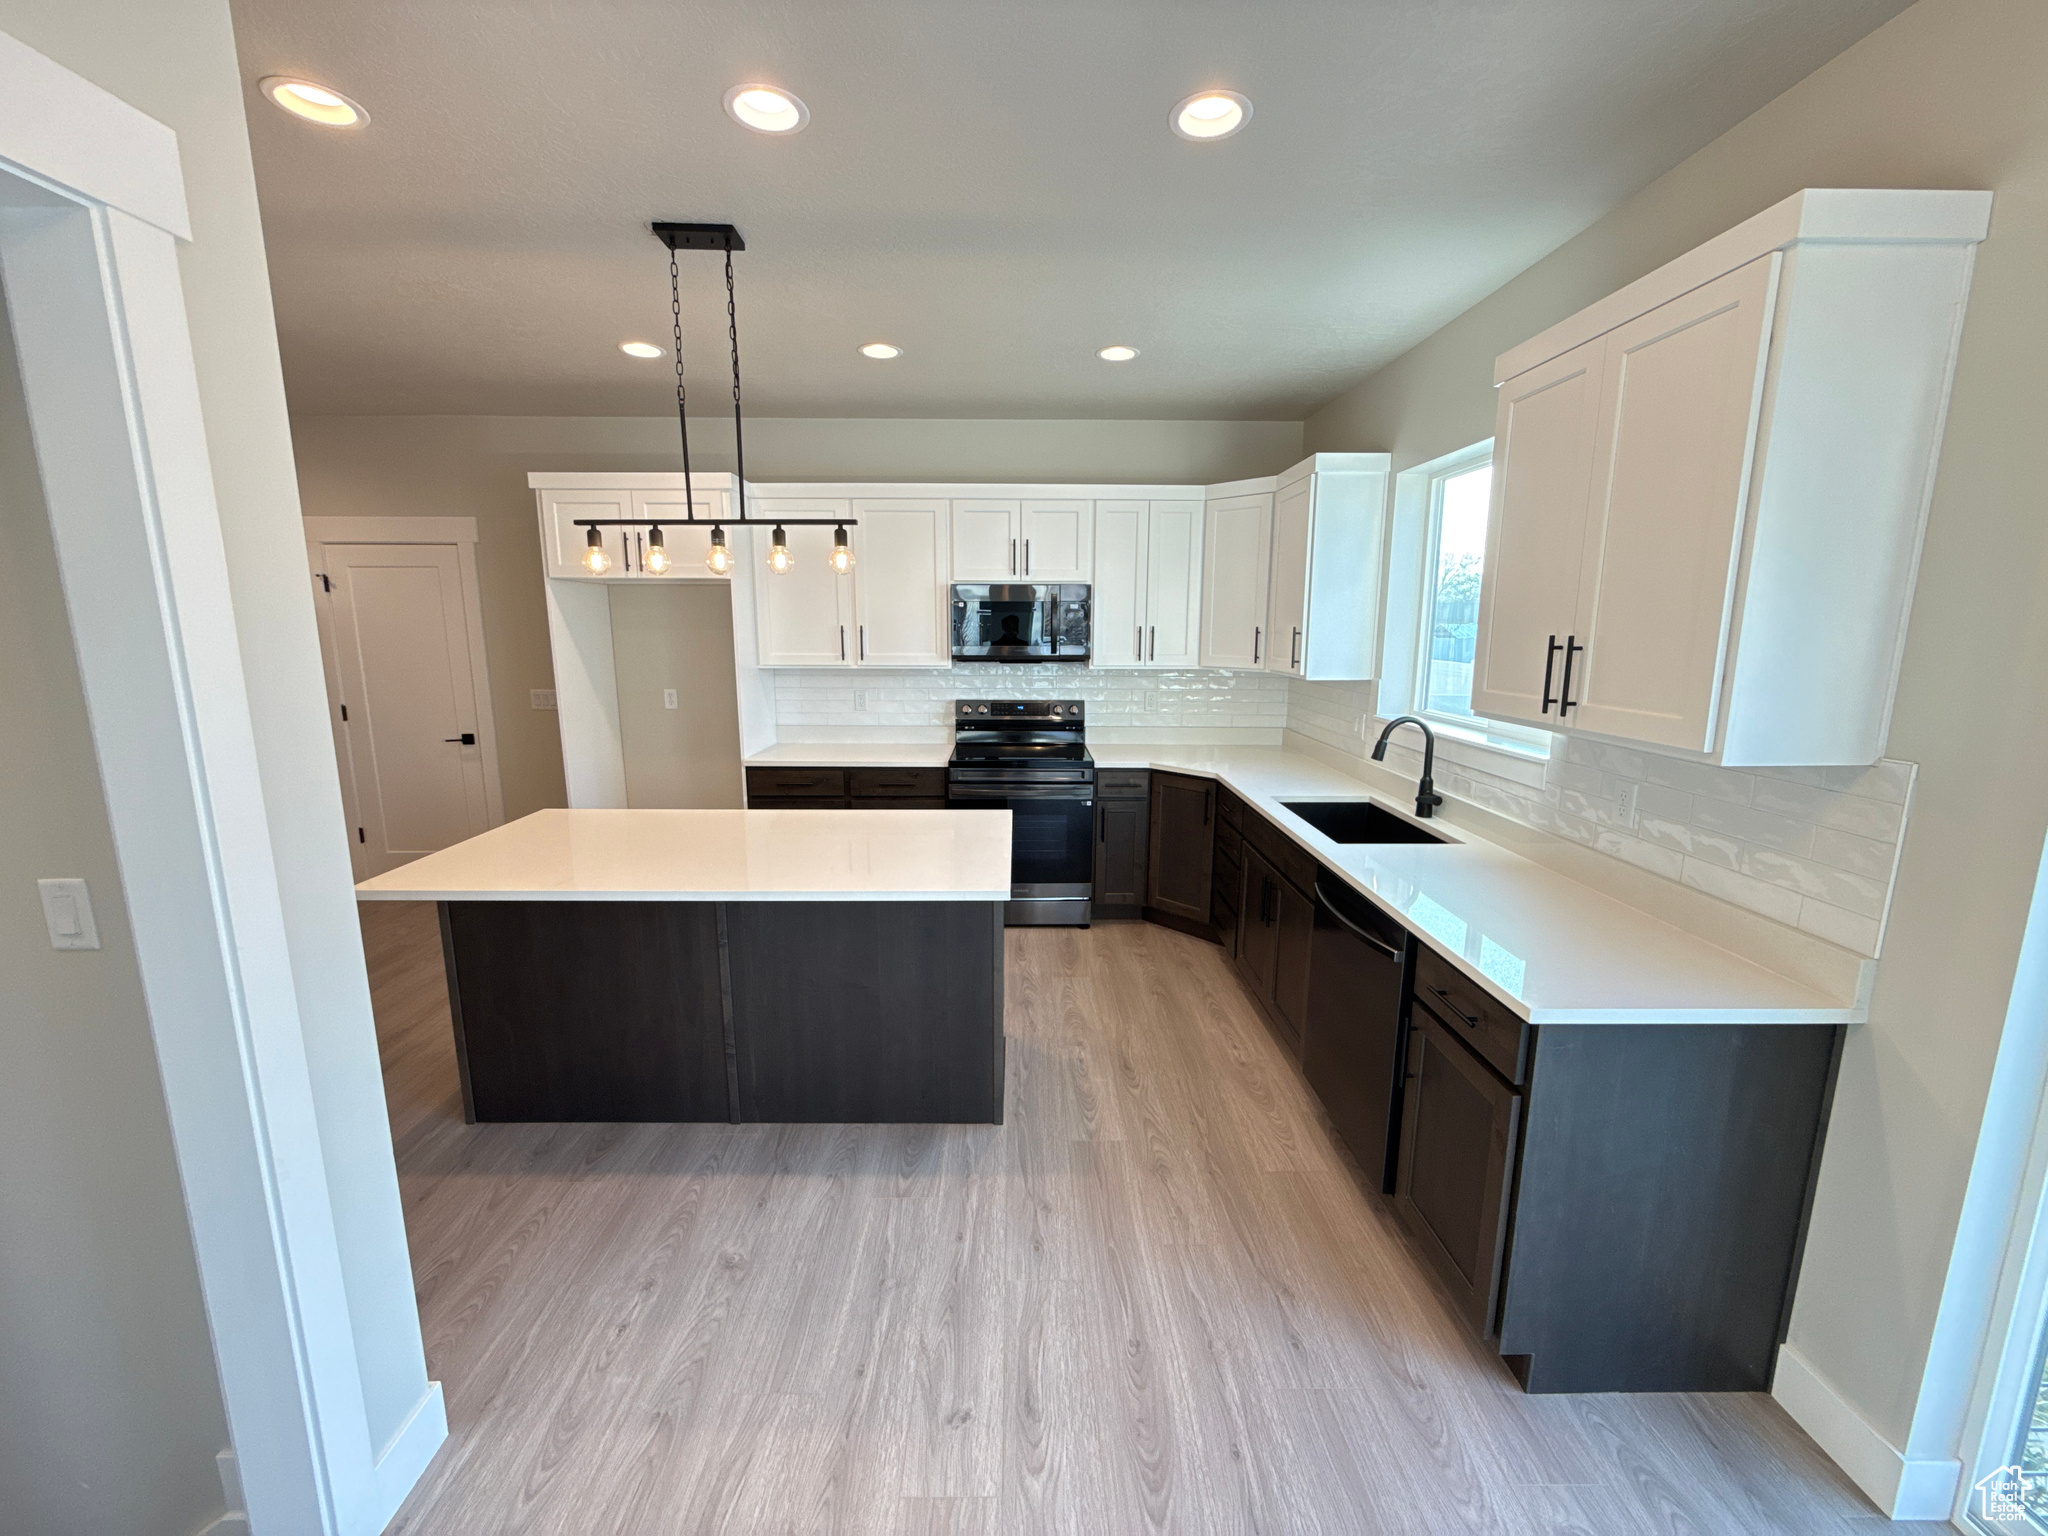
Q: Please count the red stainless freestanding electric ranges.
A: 0